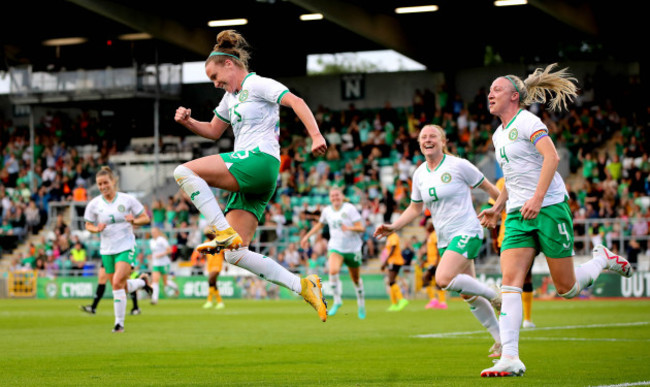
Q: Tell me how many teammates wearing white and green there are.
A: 6